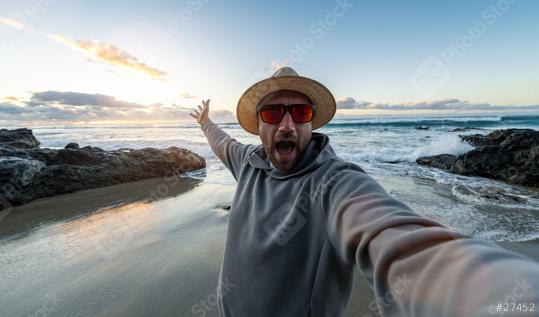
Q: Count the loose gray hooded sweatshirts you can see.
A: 1